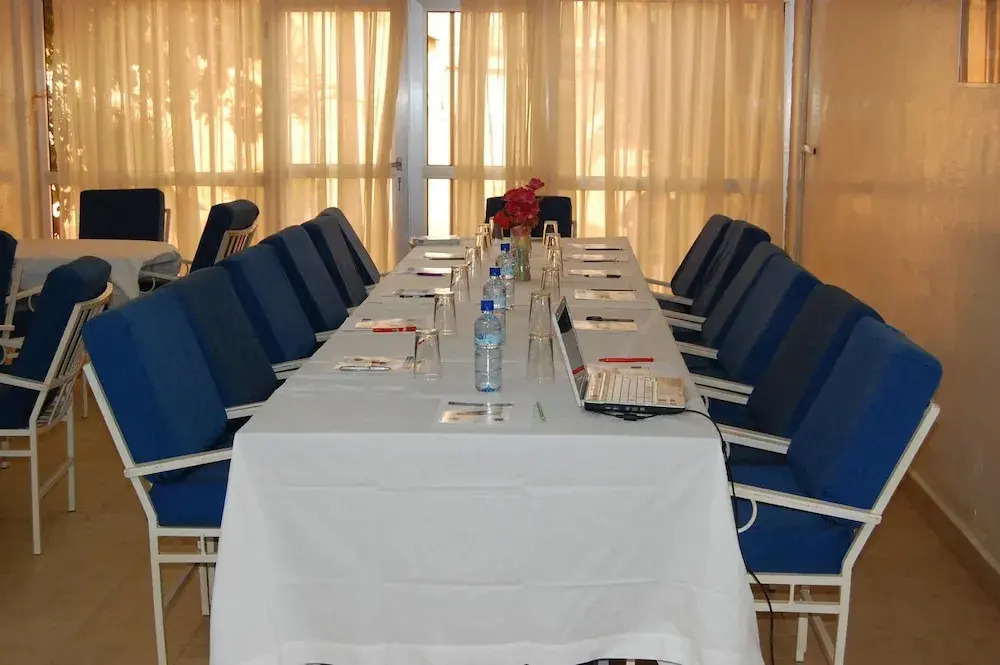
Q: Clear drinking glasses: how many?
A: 13